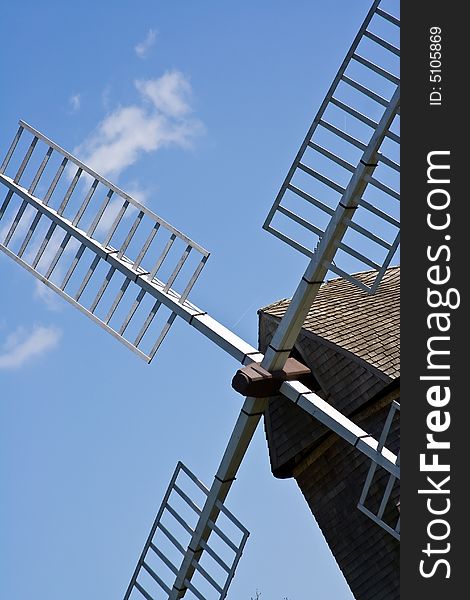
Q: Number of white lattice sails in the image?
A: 4